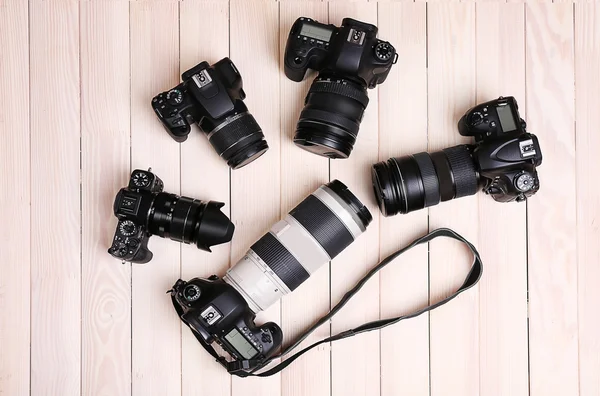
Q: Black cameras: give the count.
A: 5